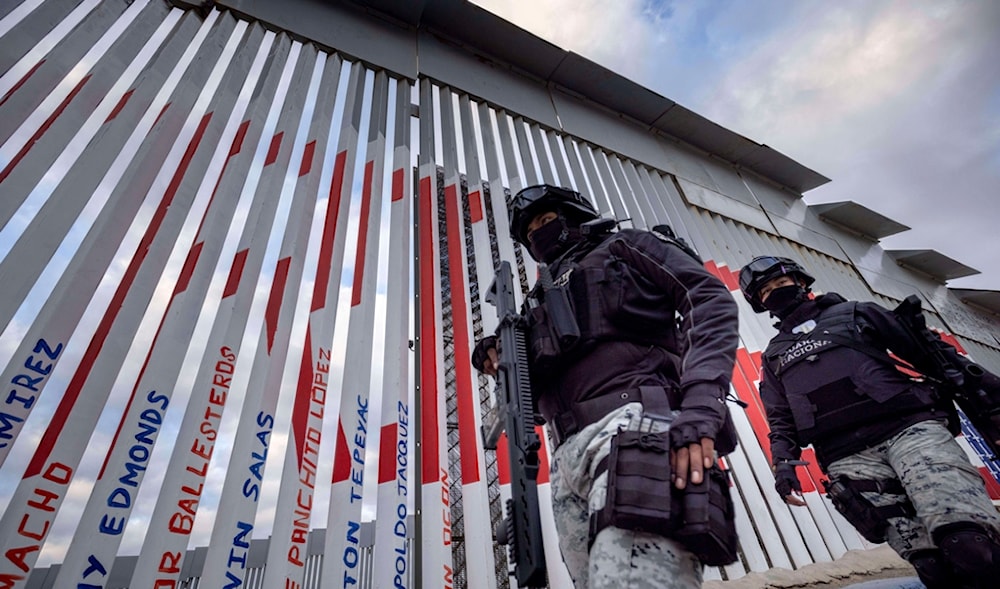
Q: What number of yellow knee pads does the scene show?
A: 0